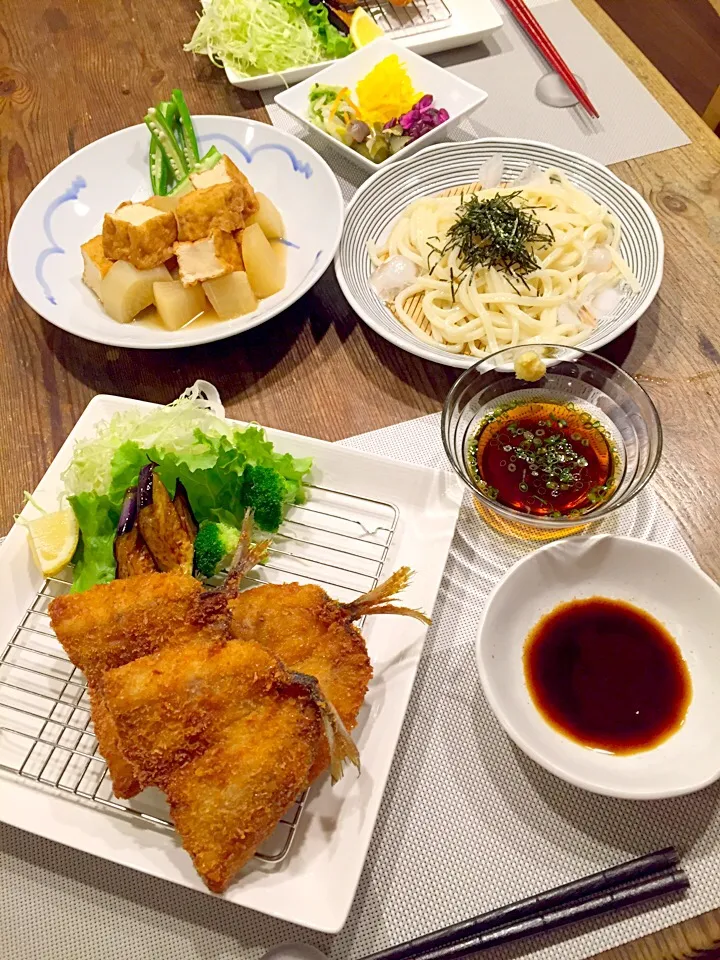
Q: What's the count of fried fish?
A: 3